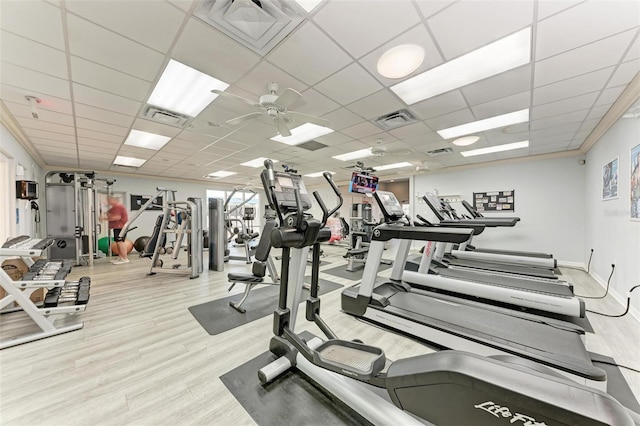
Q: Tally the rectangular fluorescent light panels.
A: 13